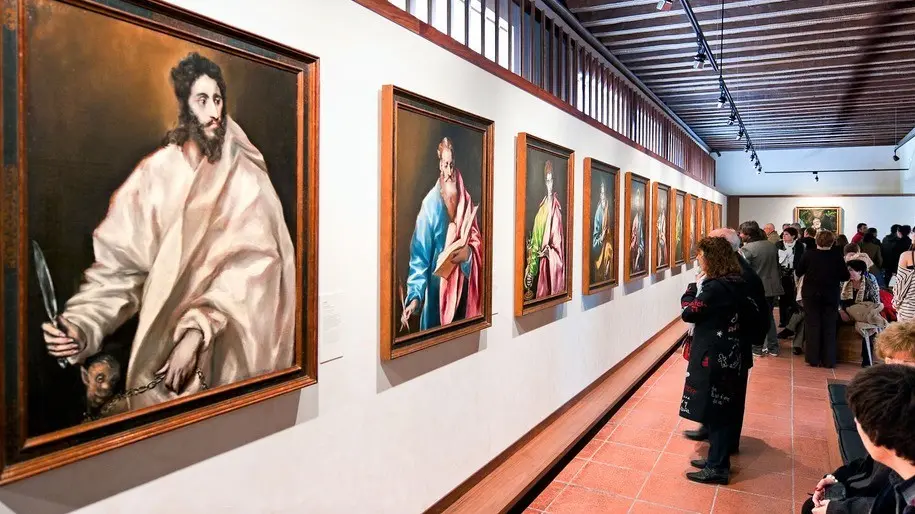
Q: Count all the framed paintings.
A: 12